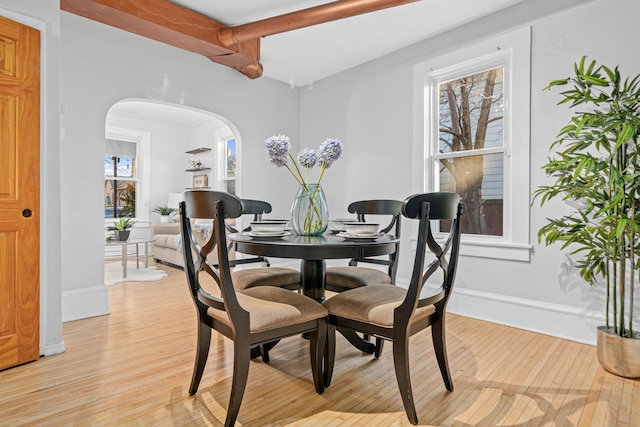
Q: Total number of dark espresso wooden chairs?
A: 4